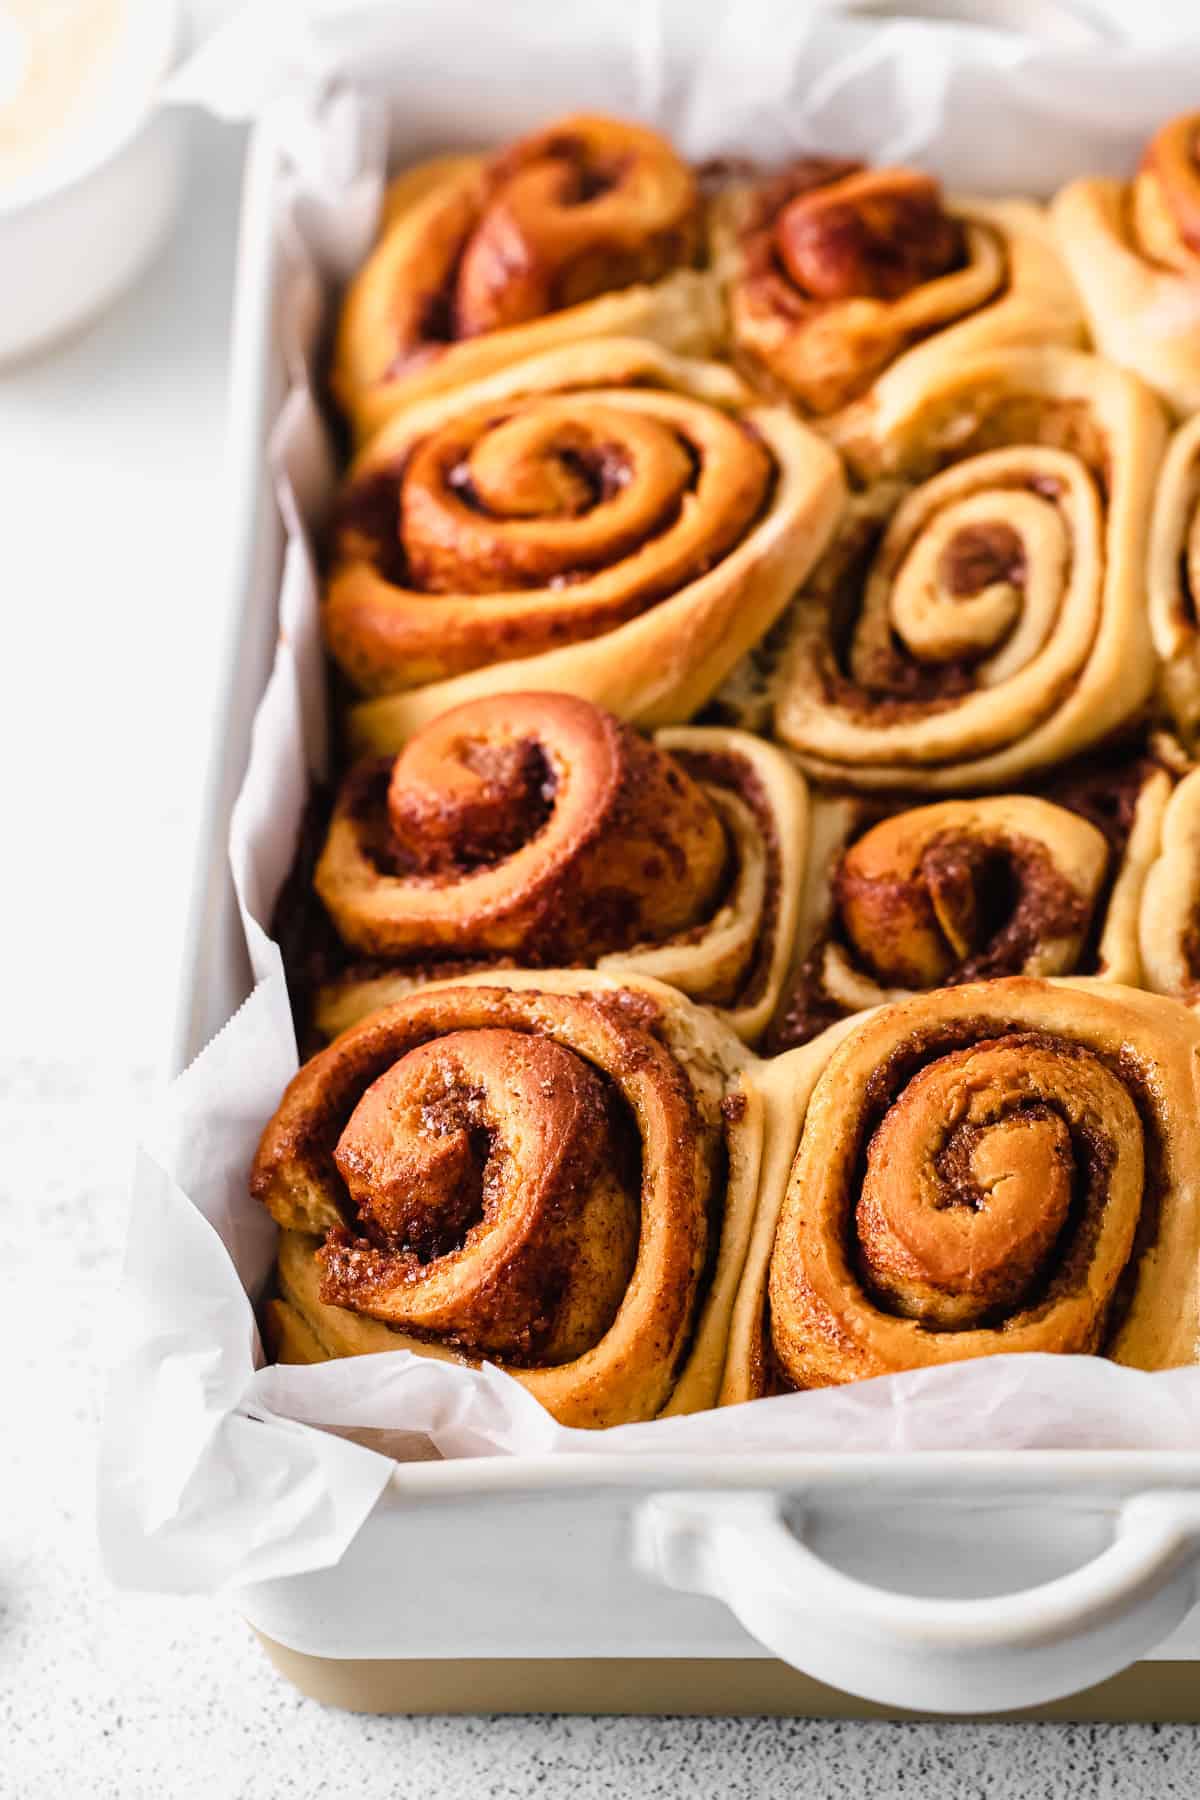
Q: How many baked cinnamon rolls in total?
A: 11